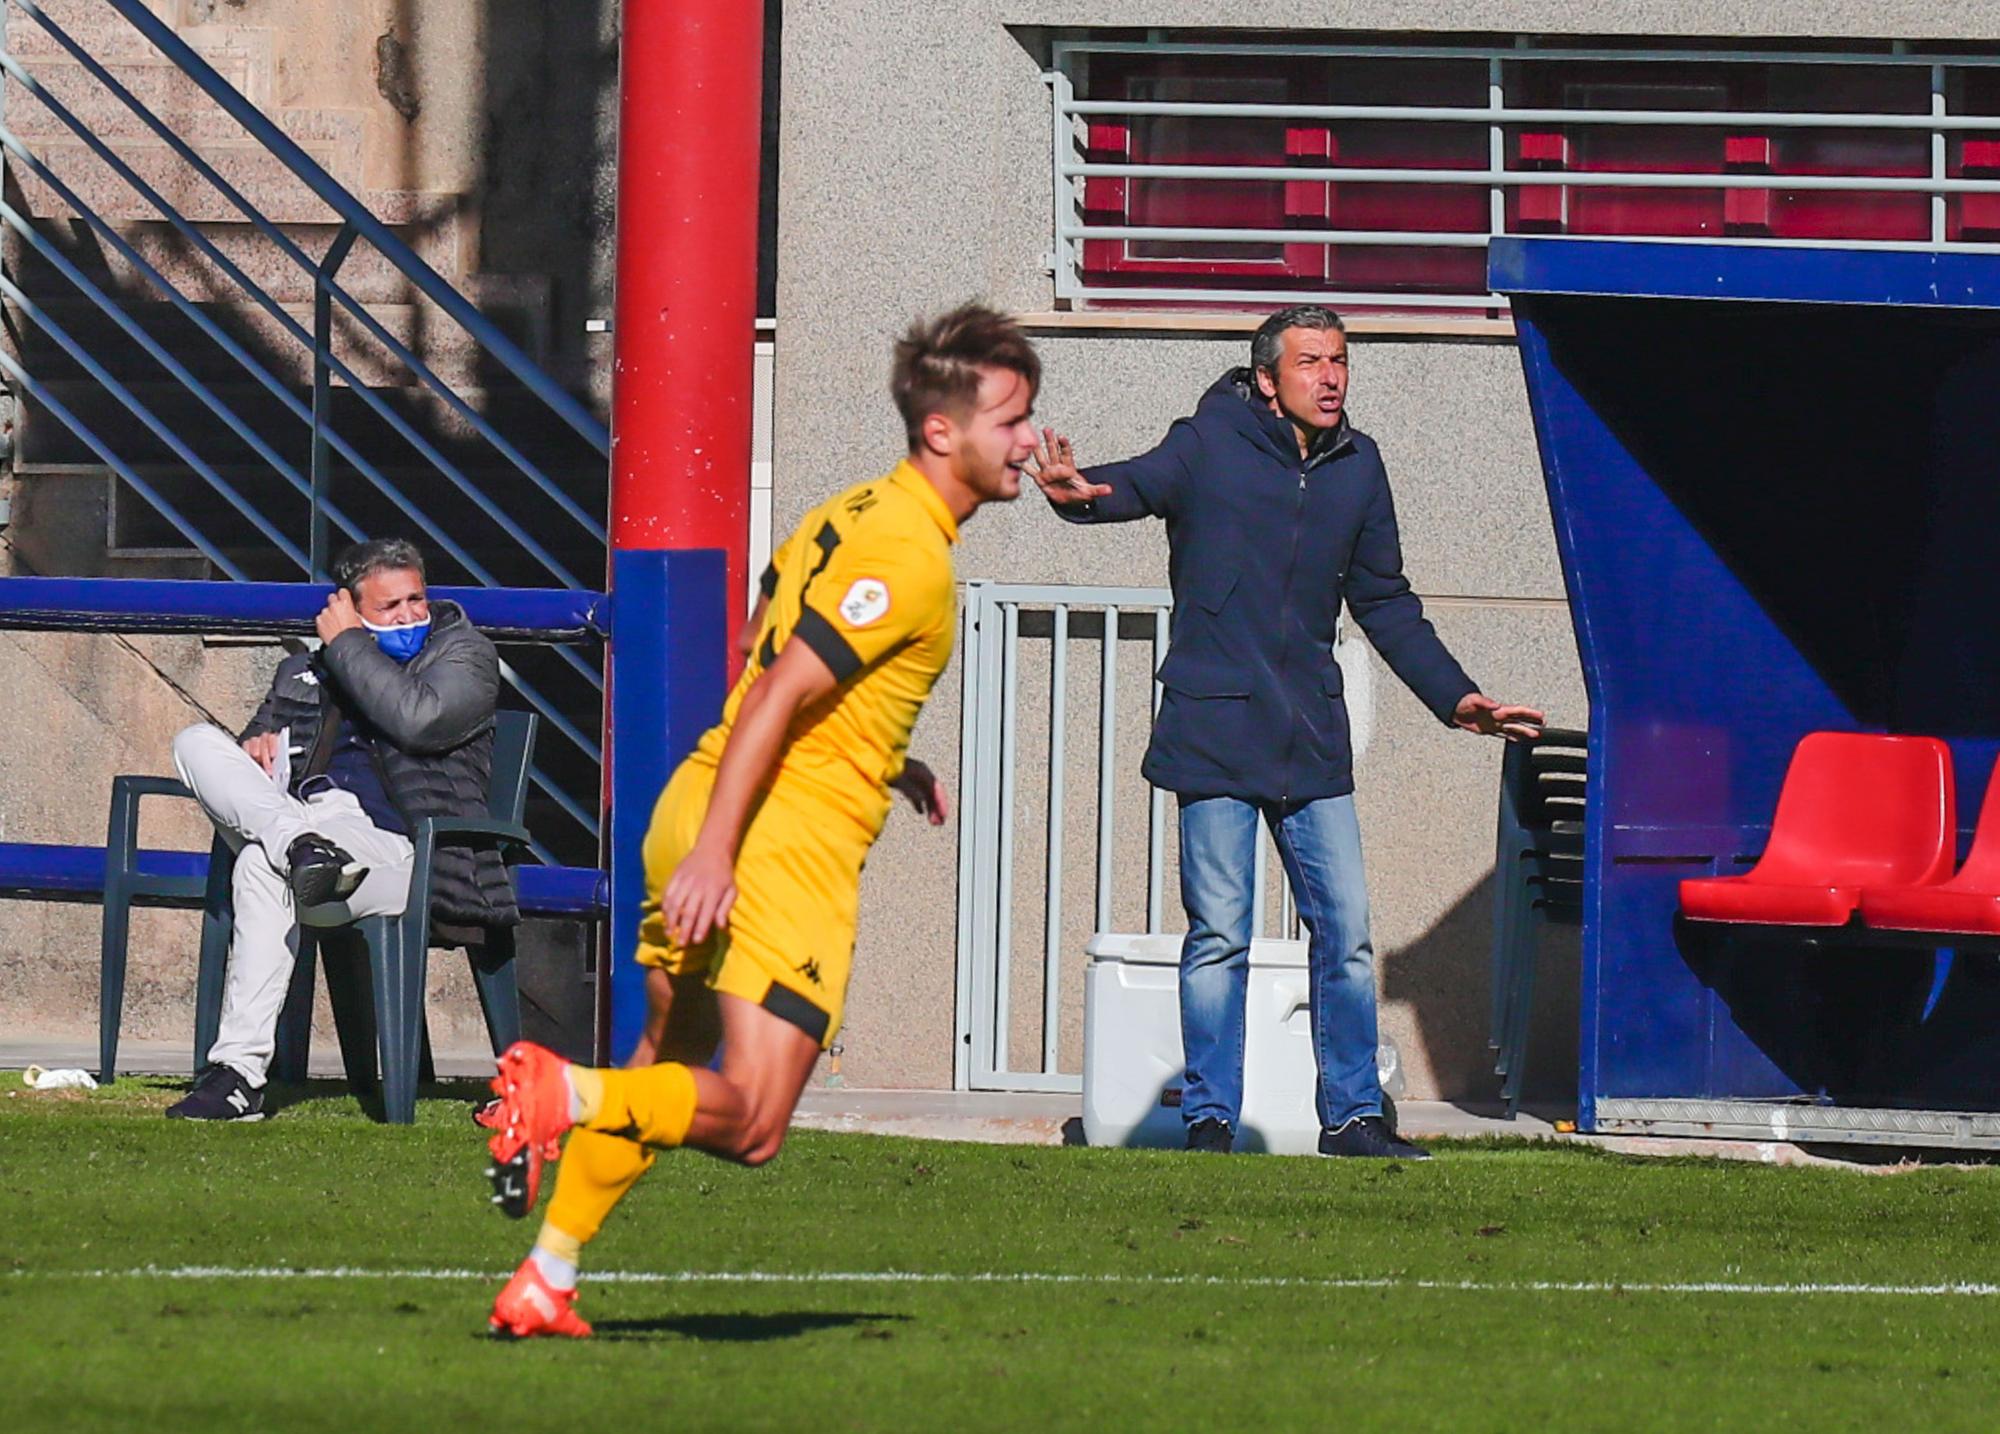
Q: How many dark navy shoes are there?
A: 4